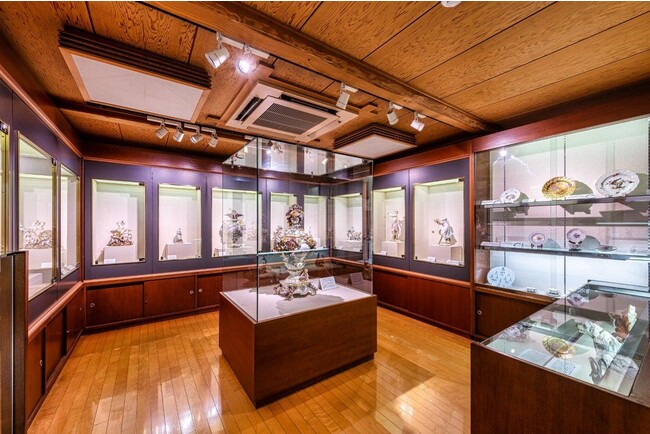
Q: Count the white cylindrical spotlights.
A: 9